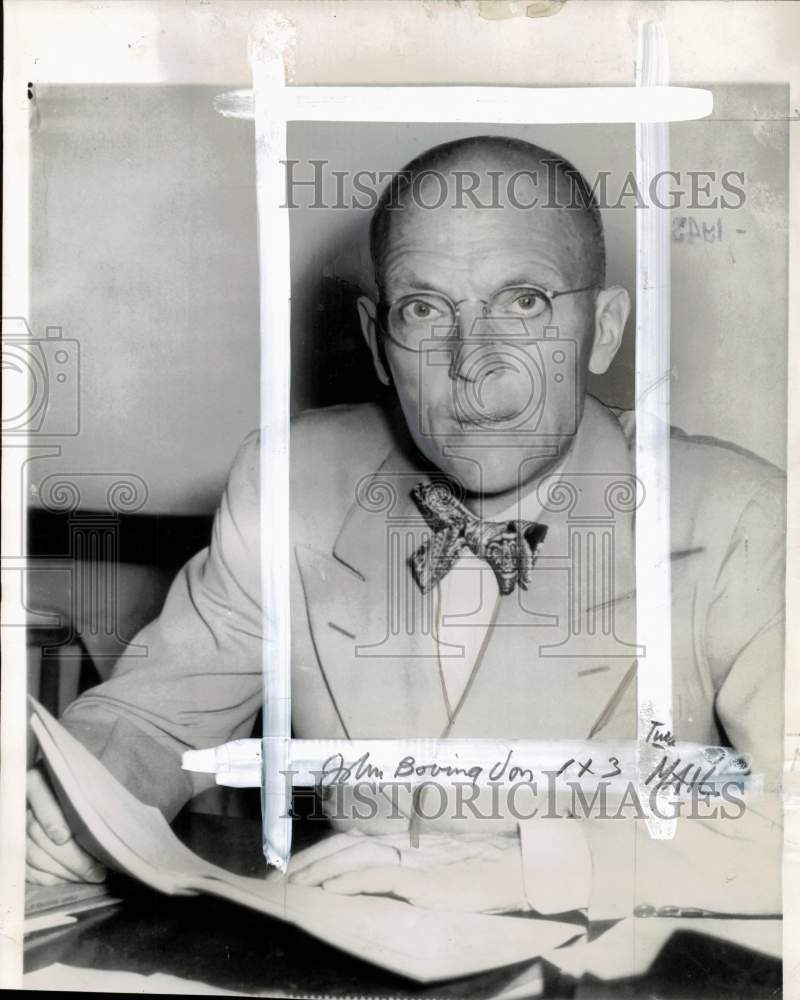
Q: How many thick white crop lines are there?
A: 4